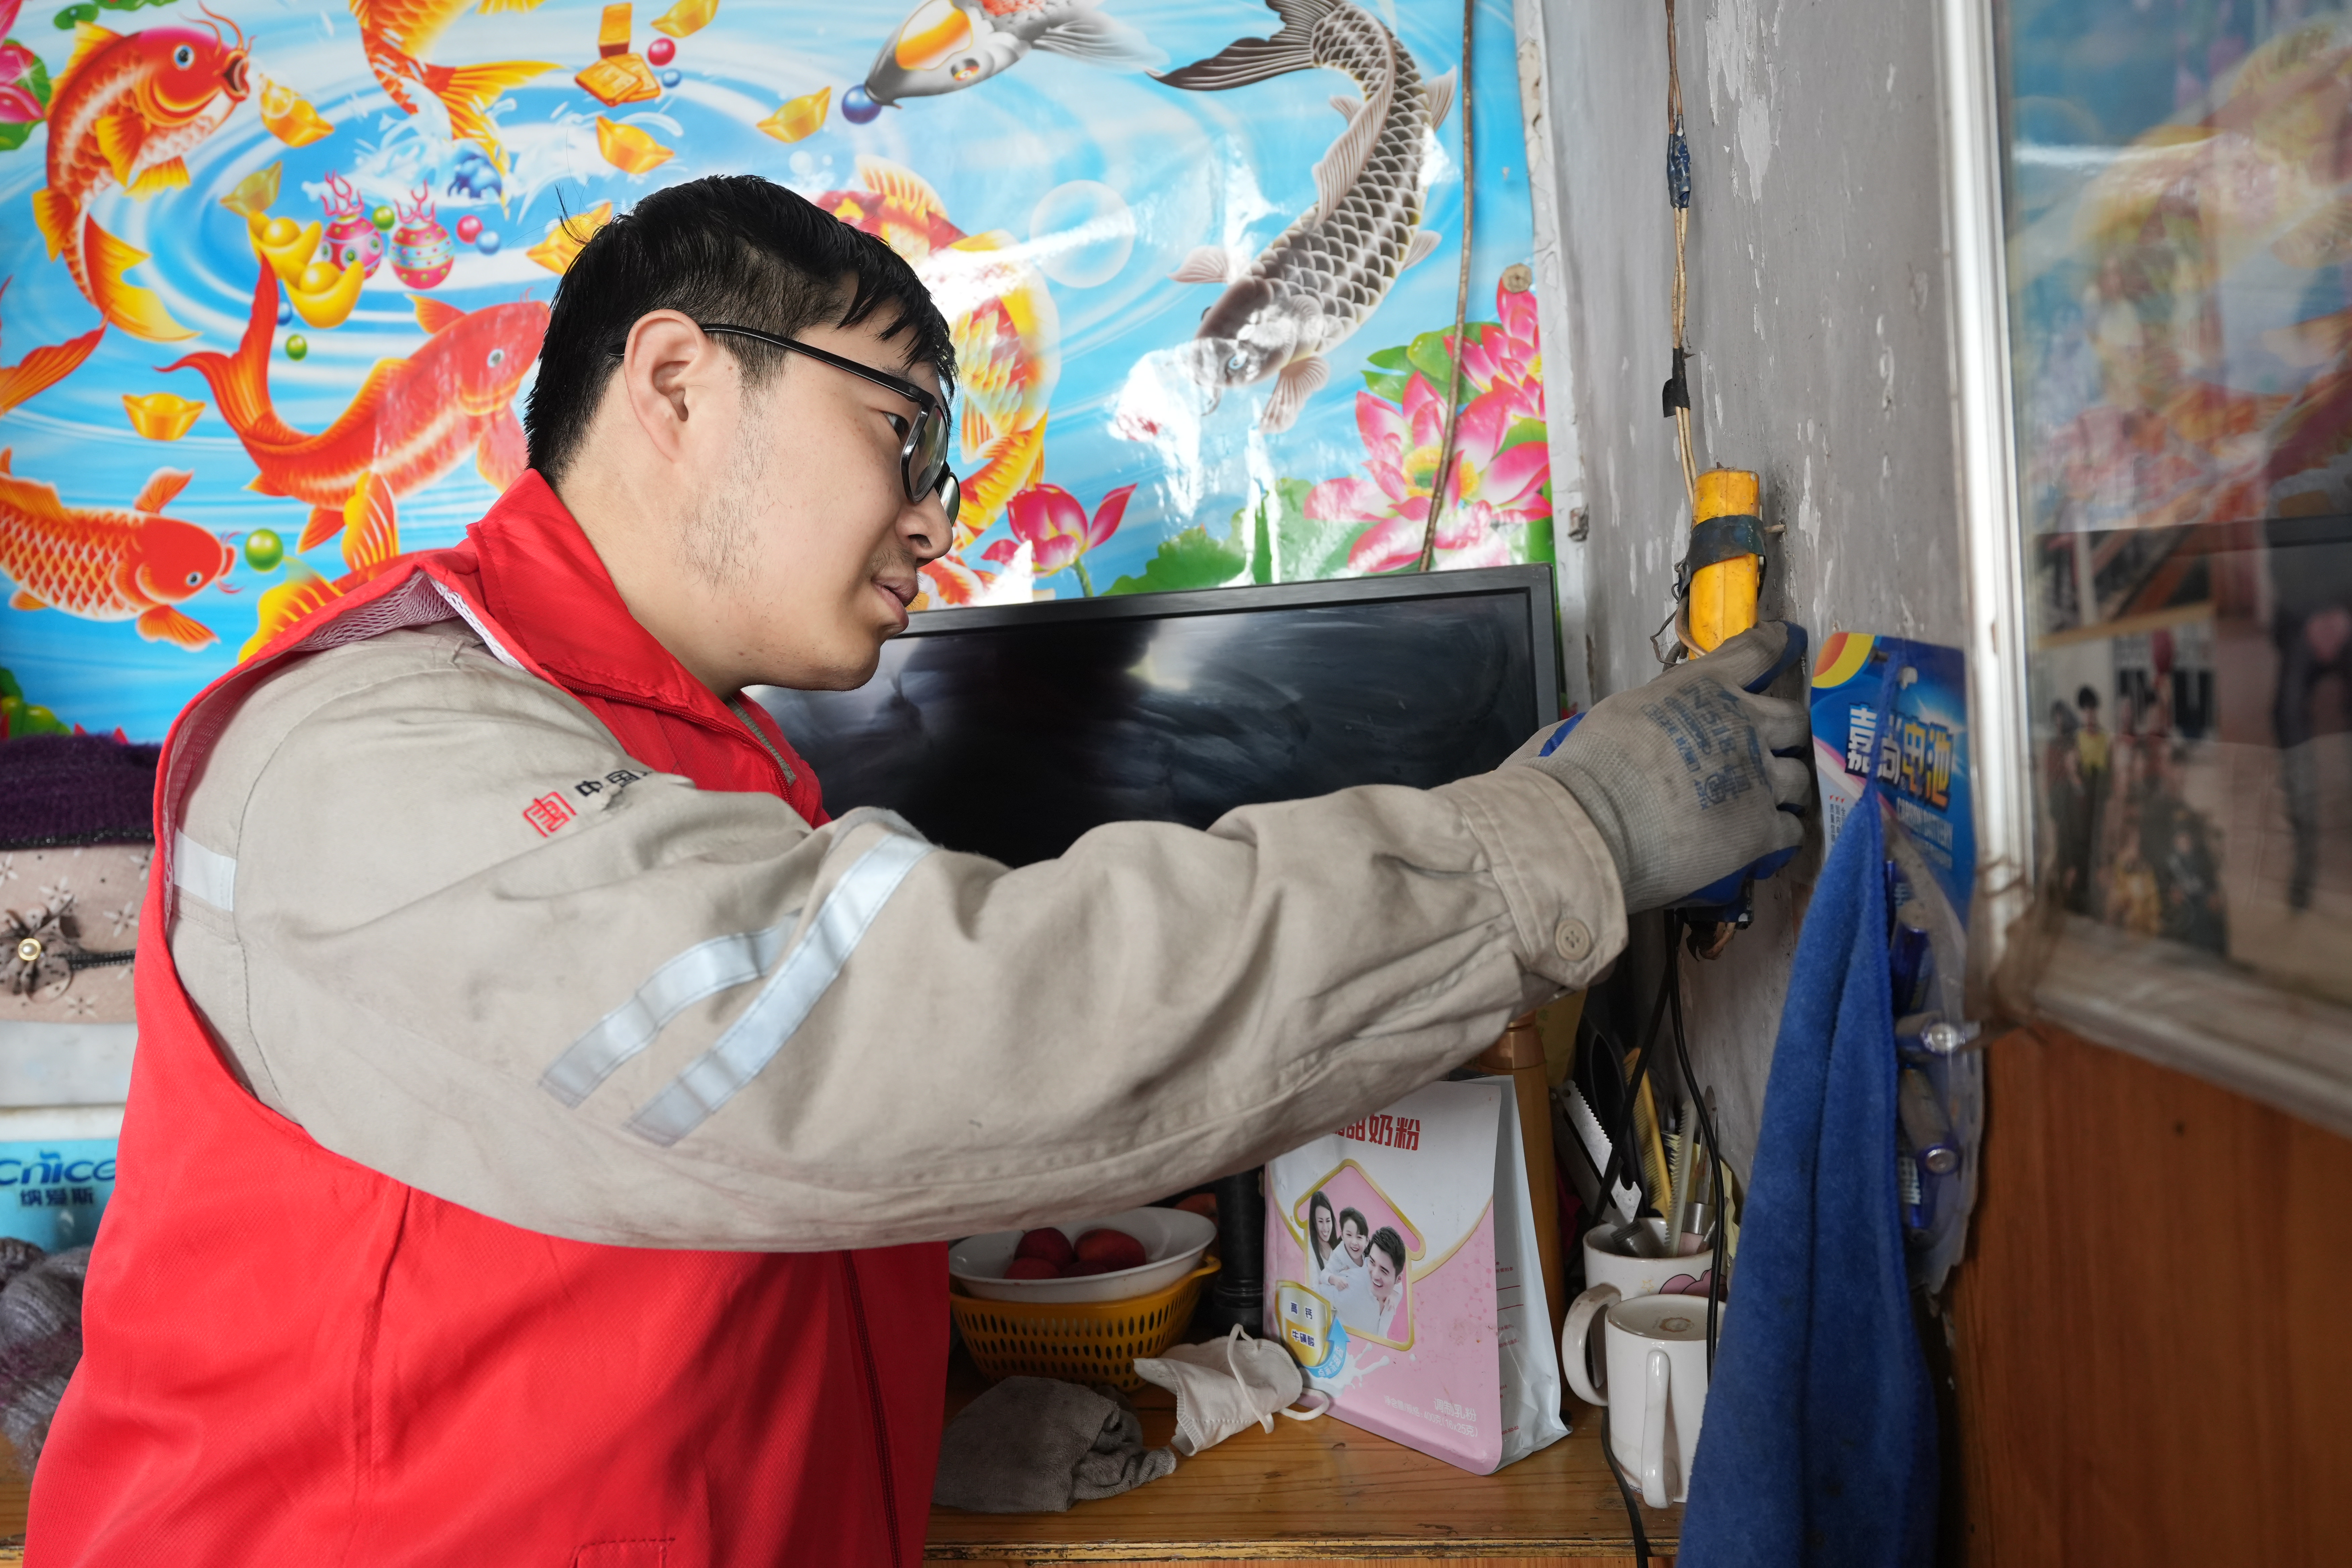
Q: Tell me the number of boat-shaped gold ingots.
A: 9